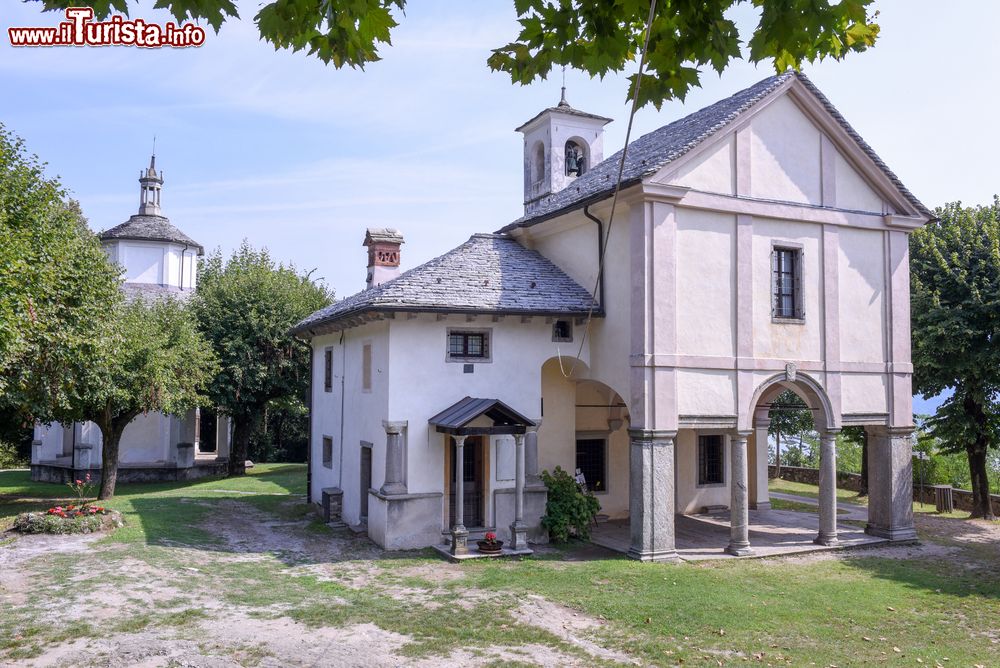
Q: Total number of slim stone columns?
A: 4